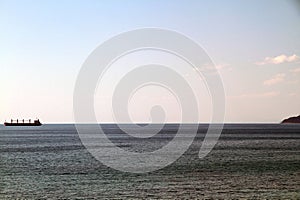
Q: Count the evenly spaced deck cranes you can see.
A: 4